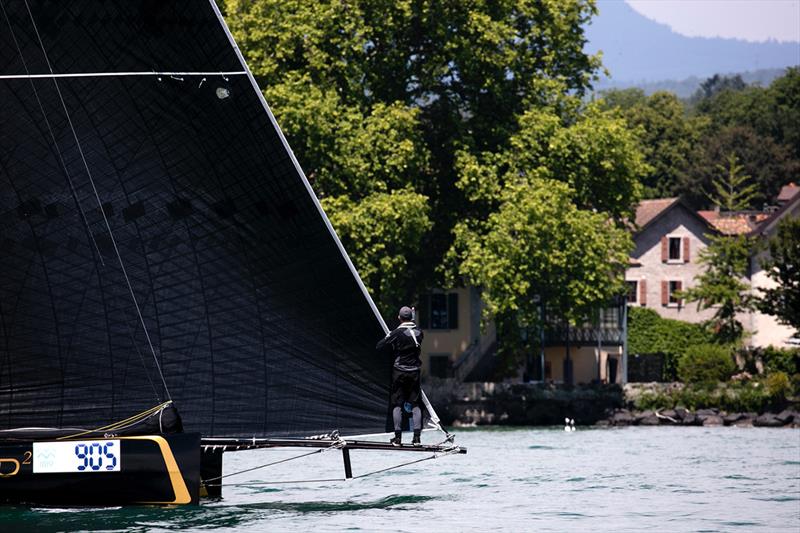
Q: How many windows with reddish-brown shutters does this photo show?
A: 3